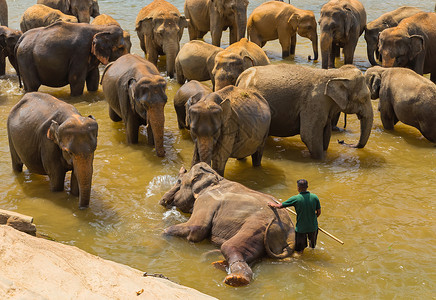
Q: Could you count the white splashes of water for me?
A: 2